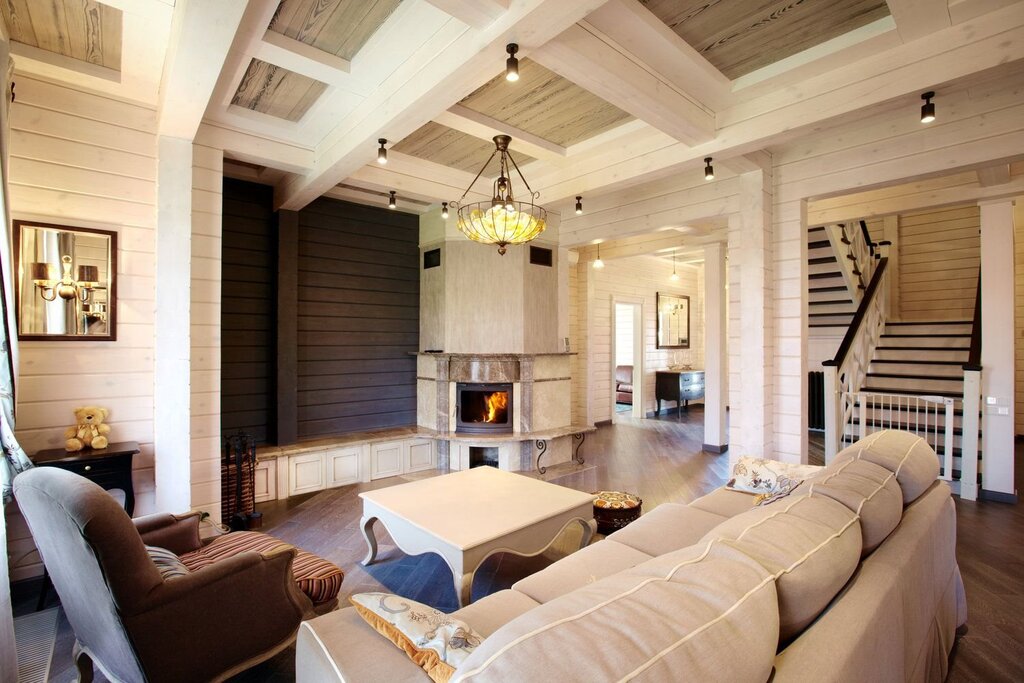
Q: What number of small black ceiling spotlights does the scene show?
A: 7